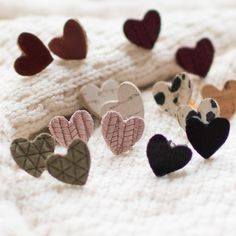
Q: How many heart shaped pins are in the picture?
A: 15